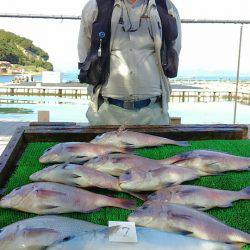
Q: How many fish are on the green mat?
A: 11